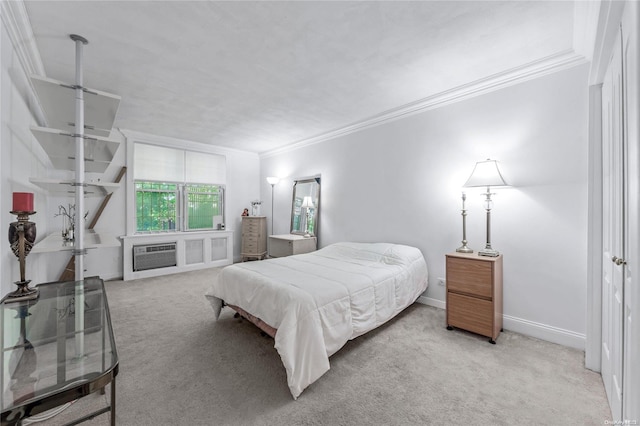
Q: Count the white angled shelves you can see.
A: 4